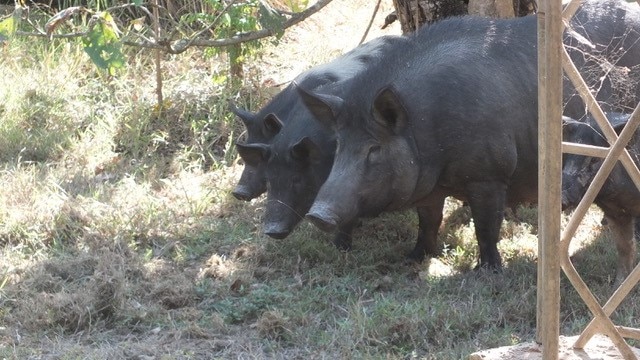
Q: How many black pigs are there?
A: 4